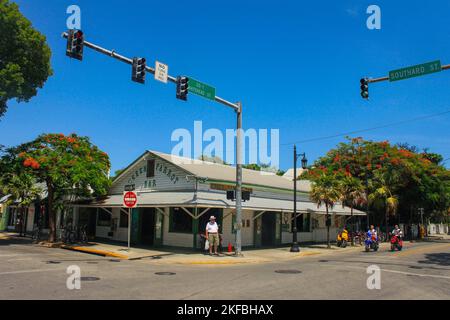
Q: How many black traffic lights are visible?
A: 4